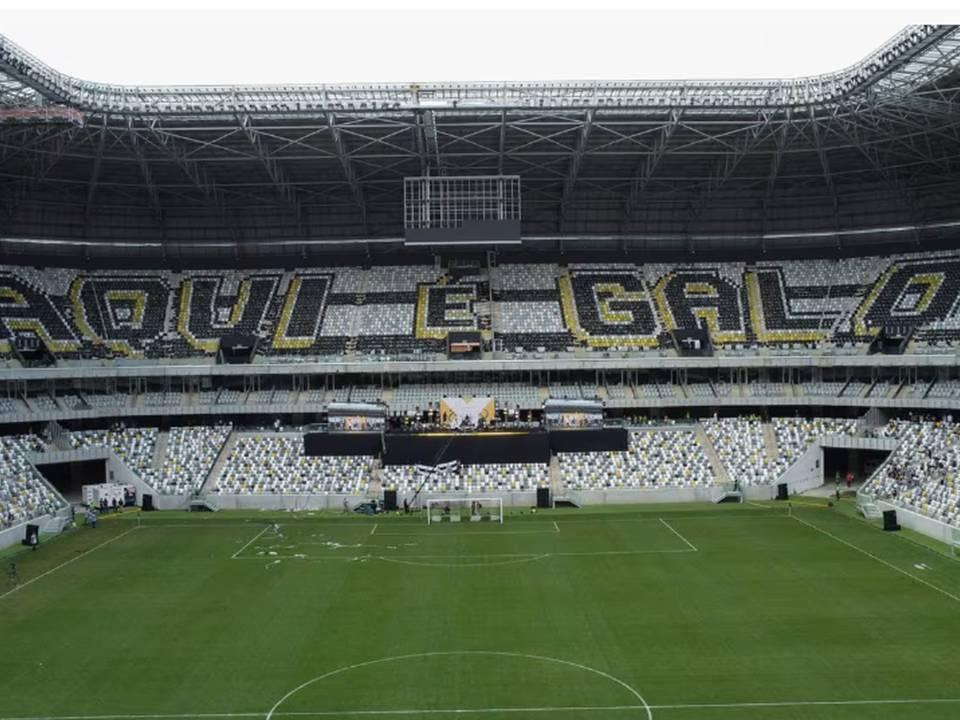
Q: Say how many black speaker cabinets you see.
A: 6